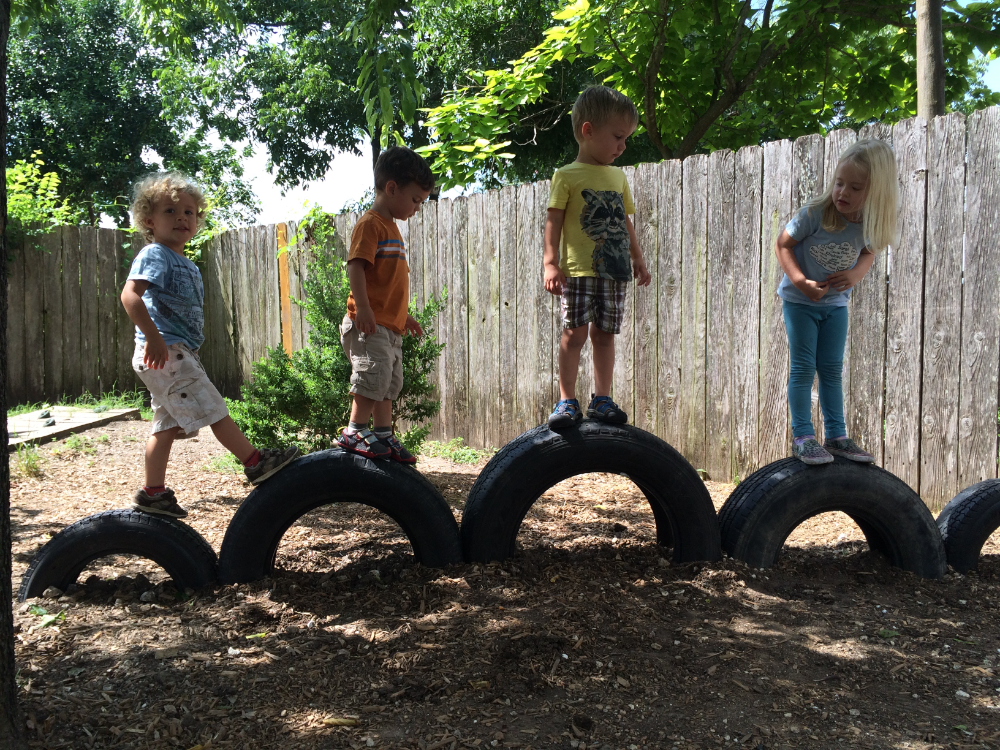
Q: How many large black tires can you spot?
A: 5